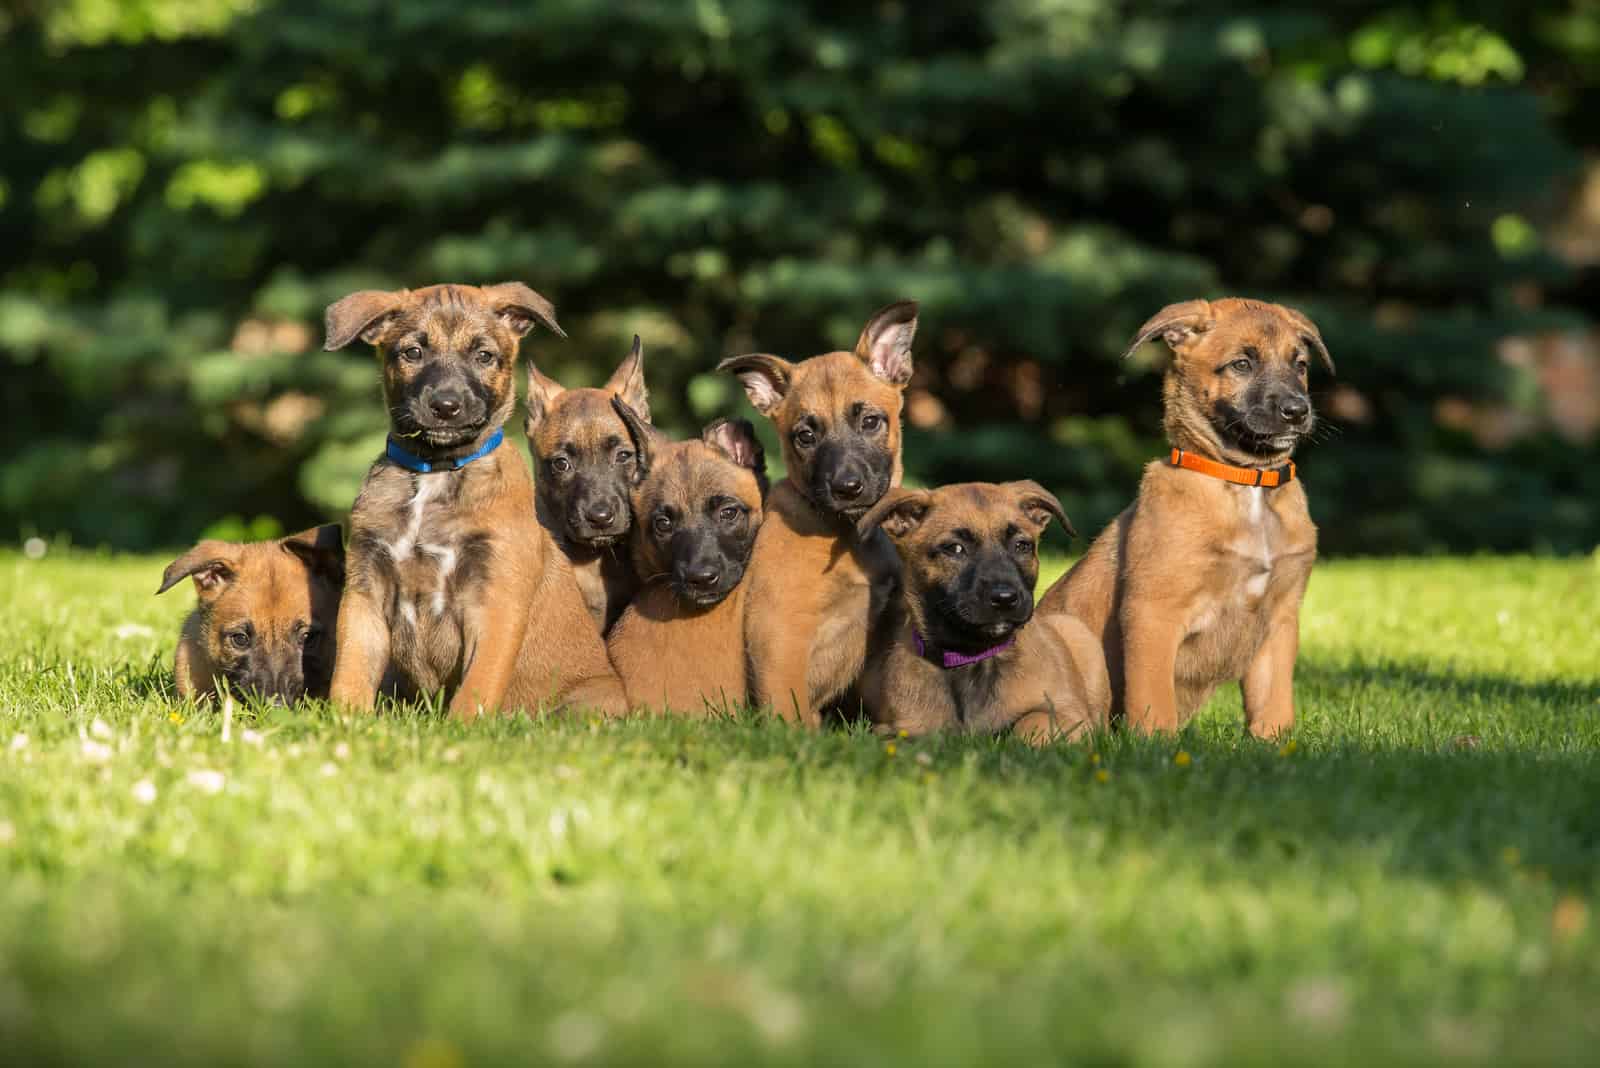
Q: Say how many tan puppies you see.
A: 7